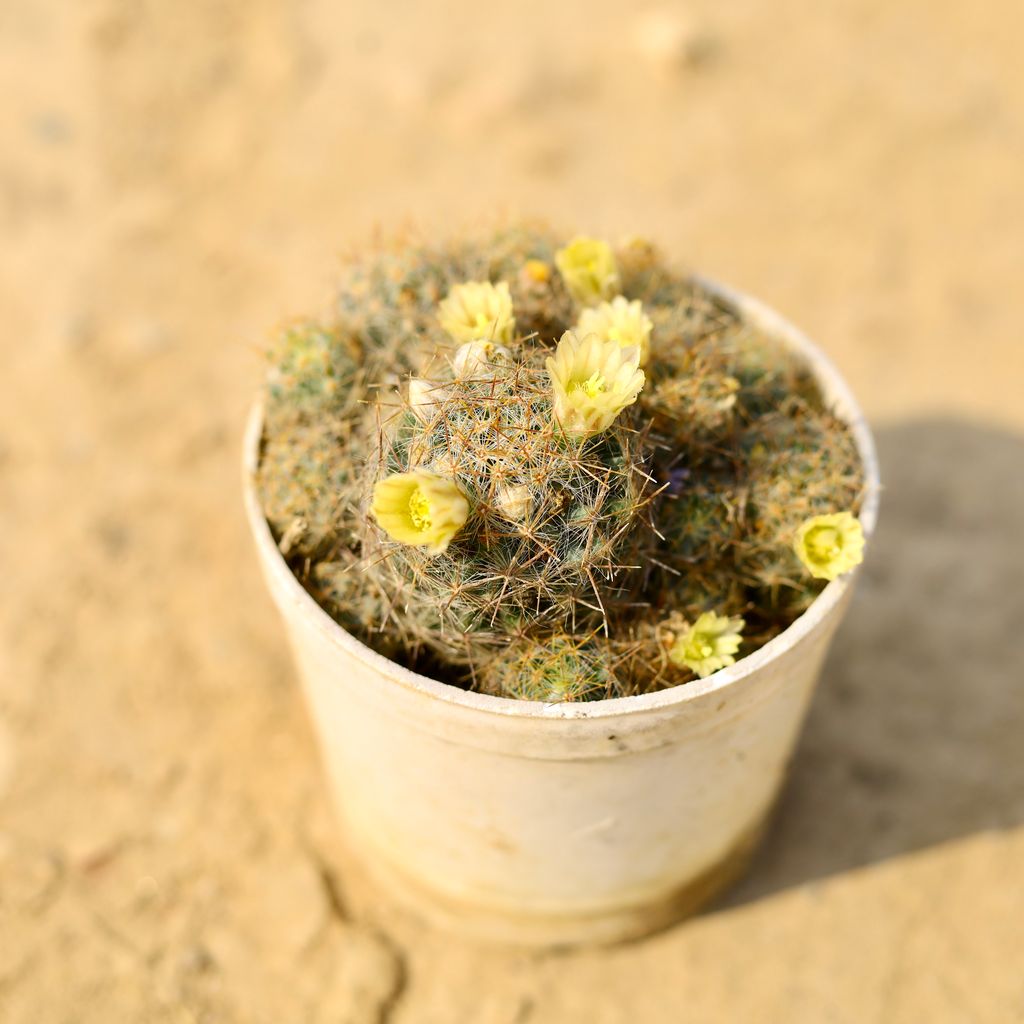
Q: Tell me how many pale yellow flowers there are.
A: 7